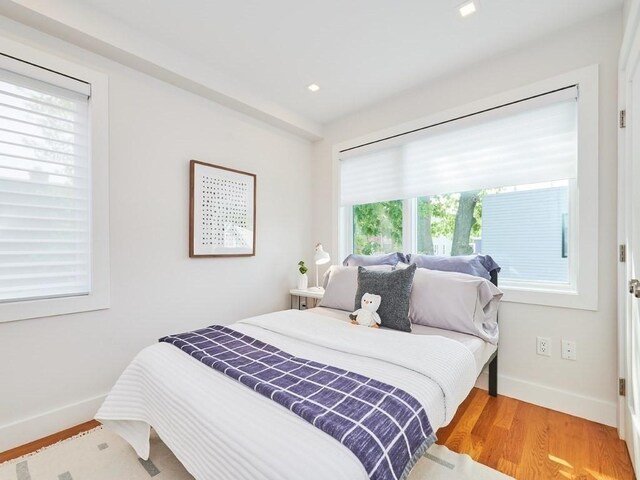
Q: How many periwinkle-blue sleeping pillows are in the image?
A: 2